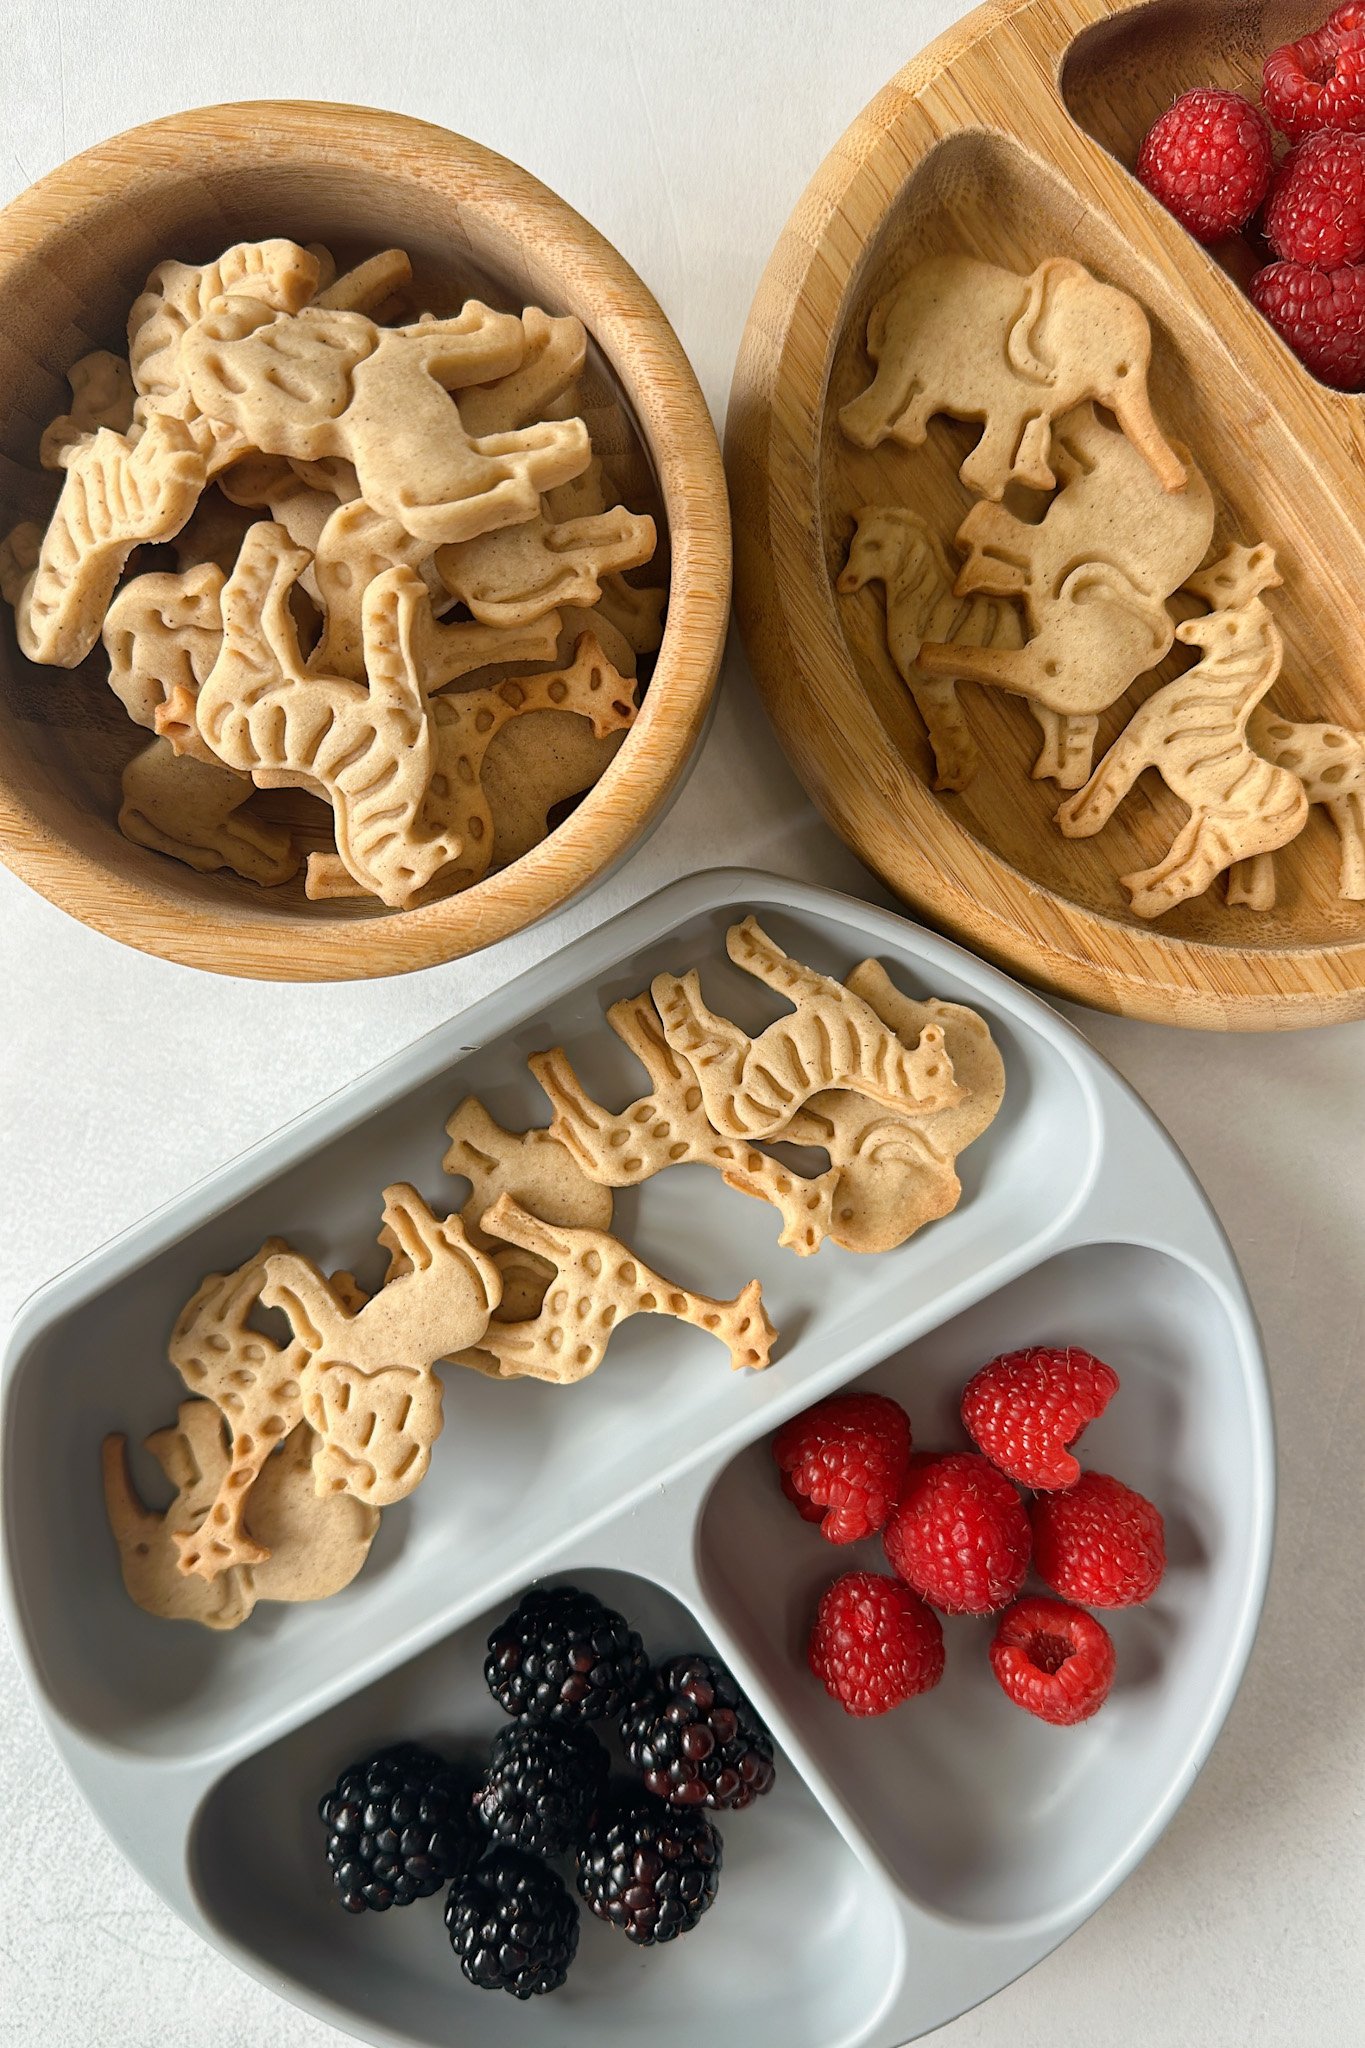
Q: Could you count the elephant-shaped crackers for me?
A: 5